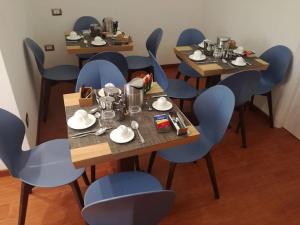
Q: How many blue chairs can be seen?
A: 12